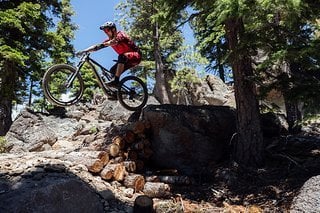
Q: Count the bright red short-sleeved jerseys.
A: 1